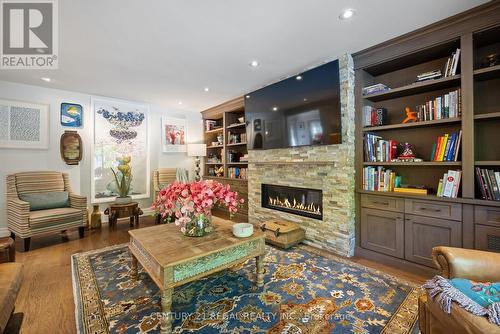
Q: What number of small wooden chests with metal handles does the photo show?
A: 1